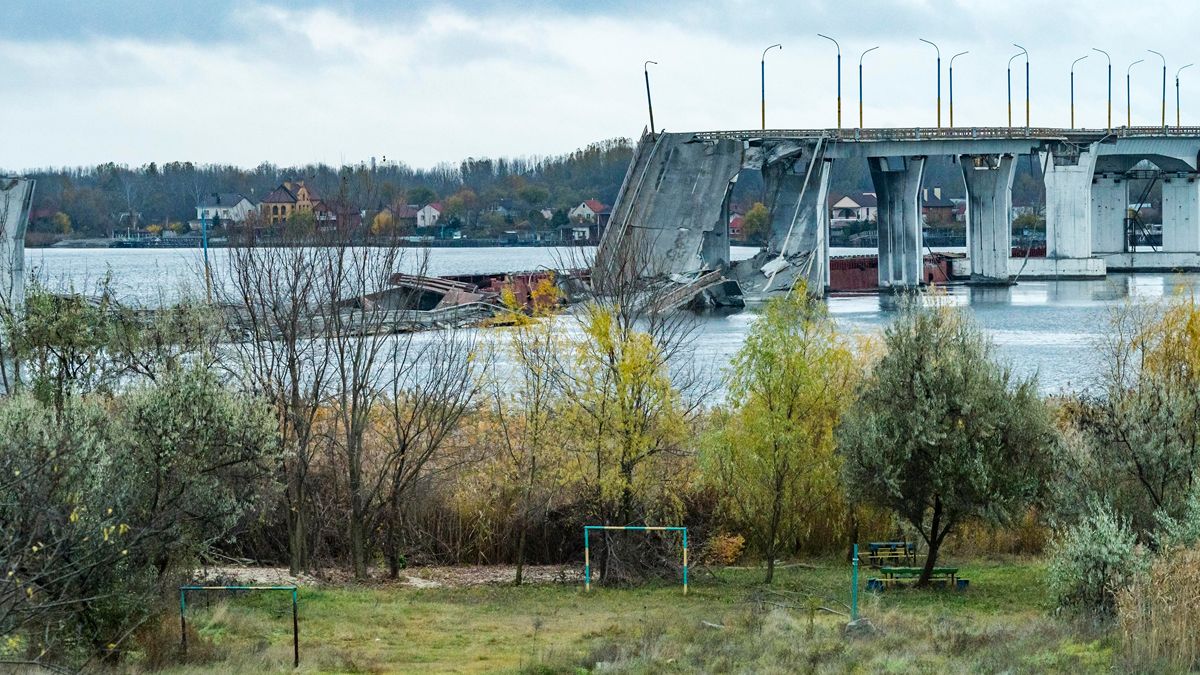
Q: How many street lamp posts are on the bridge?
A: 13